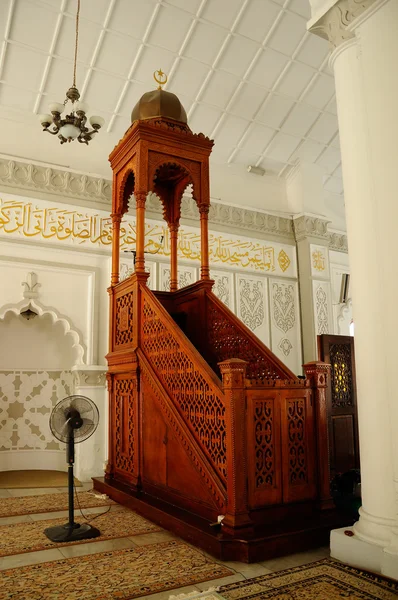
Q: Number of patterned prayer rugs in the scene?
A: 4